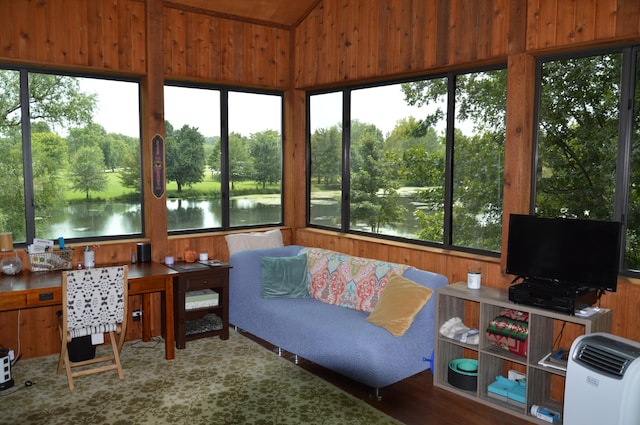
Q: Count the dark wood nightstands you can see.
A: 1